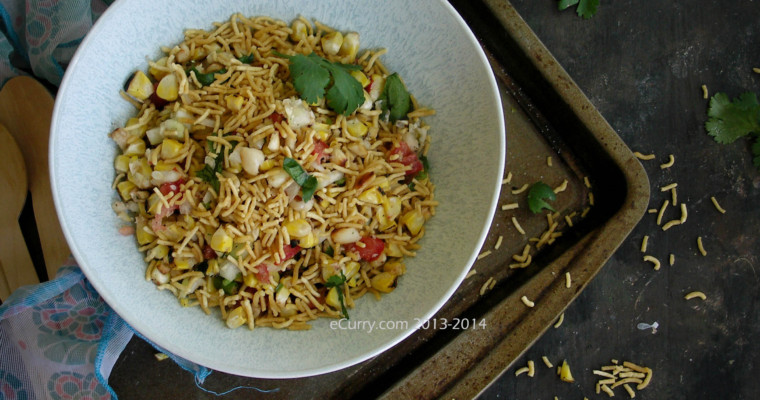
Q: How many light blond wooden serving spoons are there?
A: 2